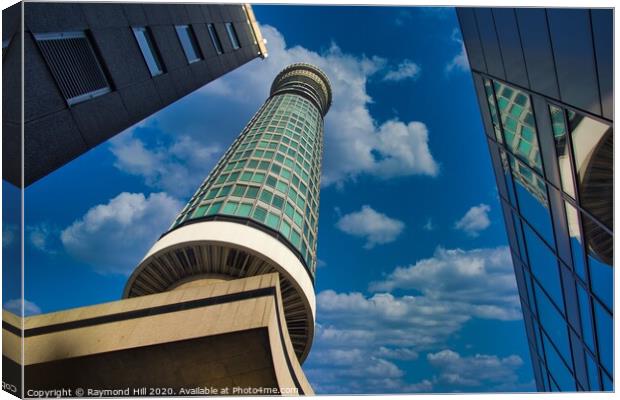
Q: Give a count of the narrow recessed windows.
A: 4